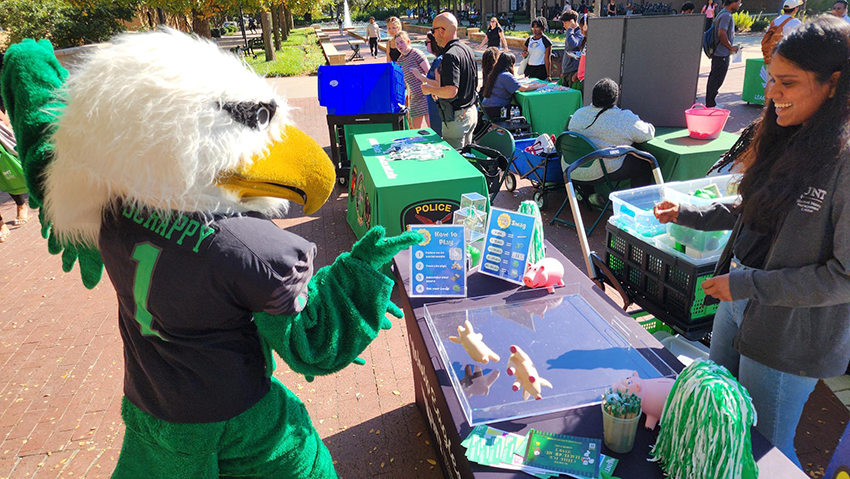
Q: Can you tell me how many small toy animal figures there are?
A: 4